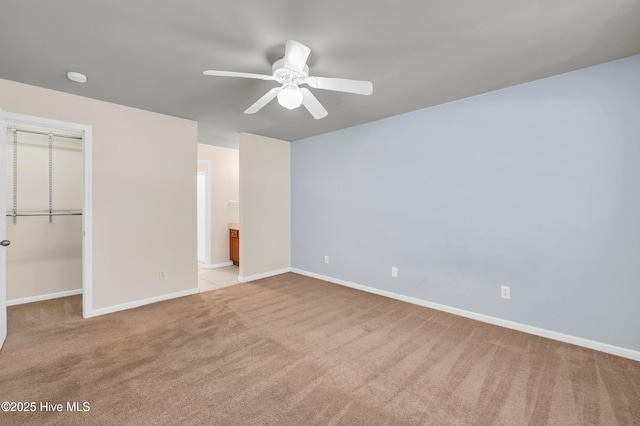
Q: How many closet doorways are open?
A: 1